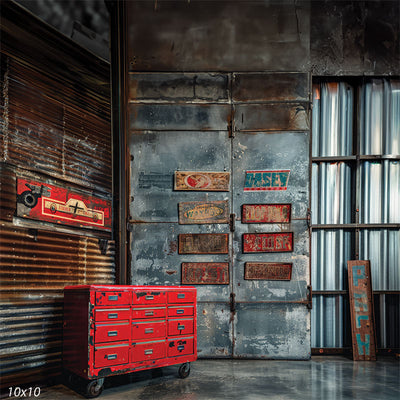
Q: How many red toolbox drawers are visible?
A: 12